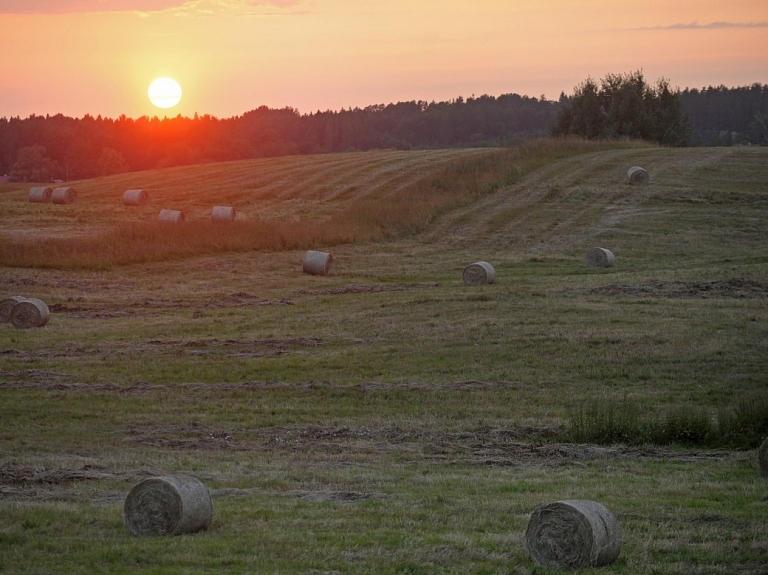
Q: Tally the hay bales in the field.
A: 14